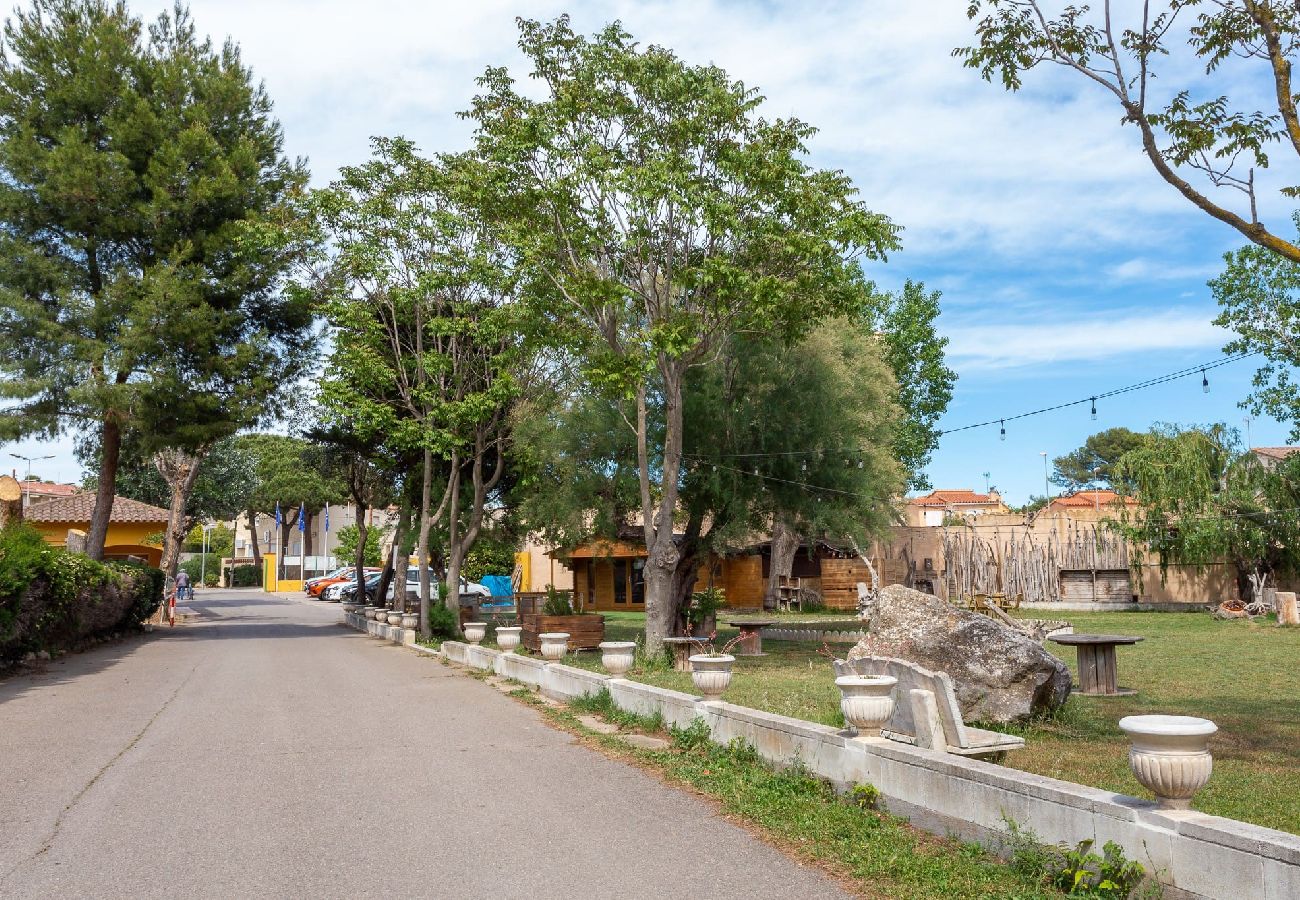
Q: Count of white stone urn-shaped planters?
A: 13